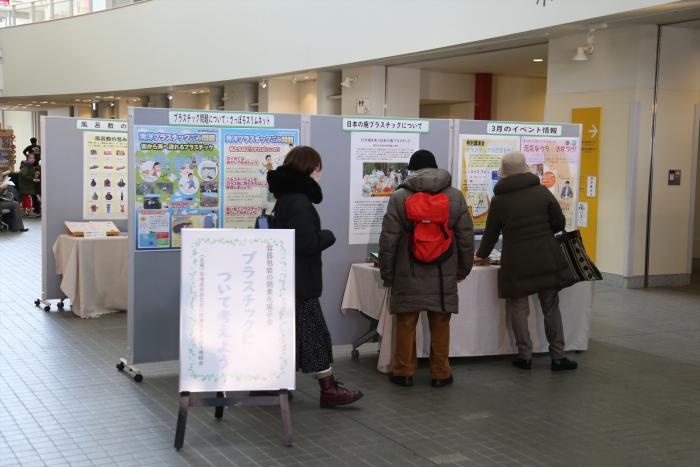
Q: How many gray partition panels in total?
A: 4